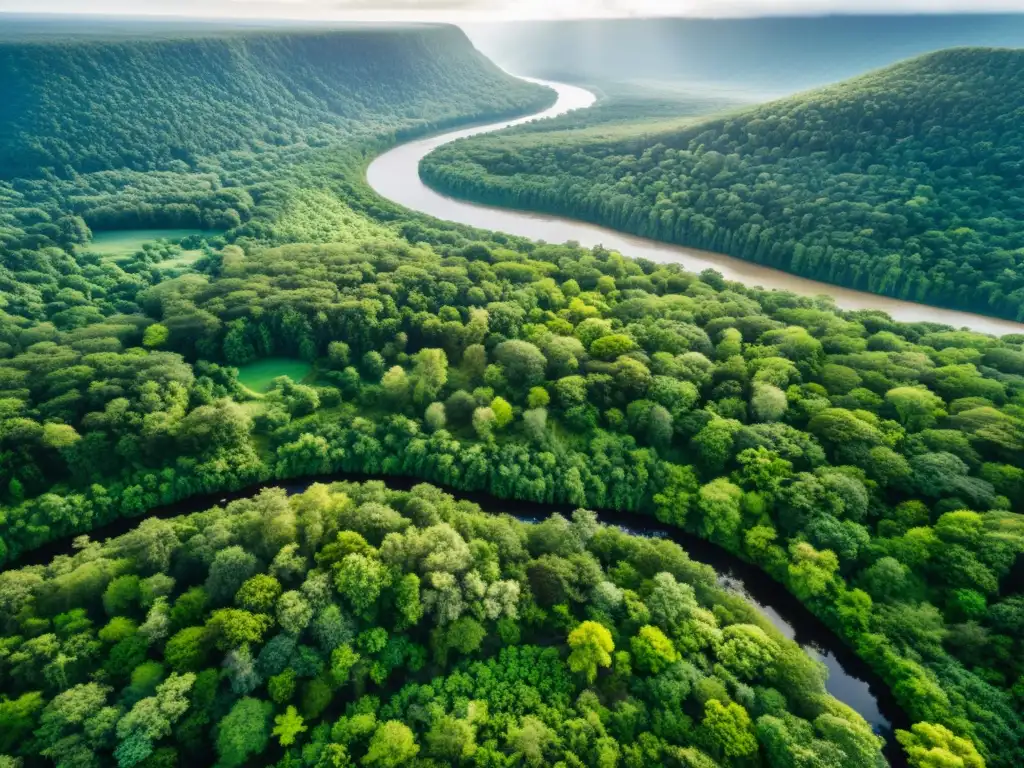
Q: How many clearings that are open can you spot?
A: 2